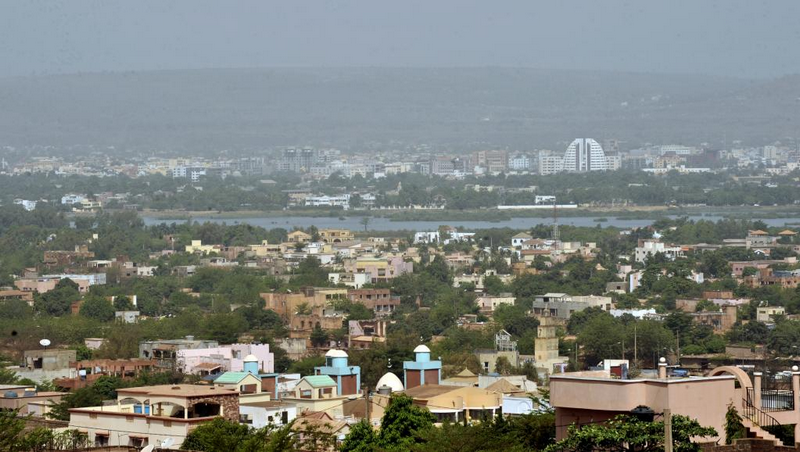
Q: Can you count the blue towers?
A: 3